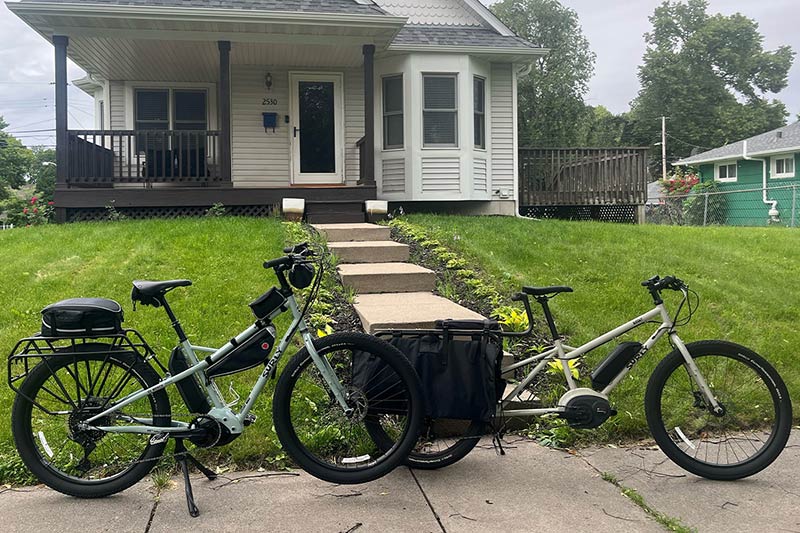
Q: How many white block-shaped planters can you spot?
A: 2